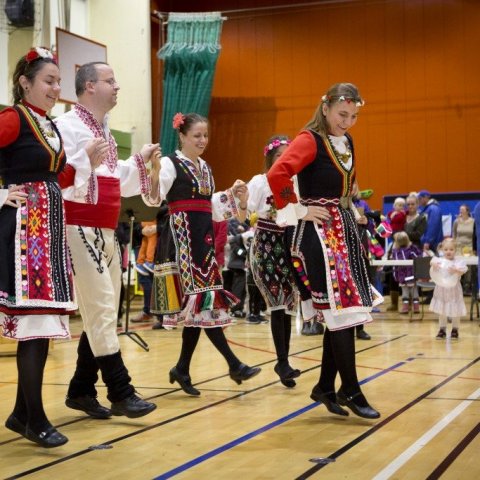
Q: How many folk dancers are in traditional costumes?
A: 5